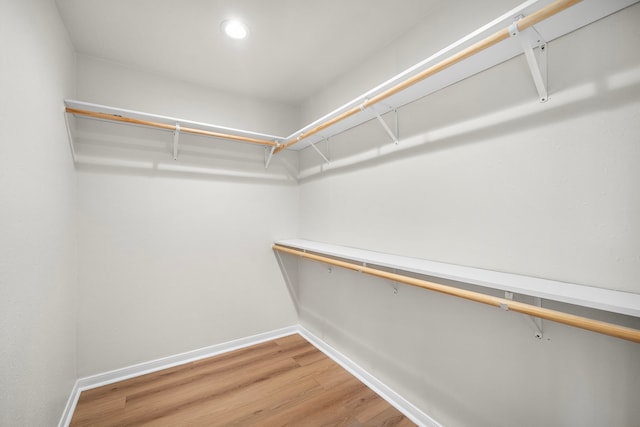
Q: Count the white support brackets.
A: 8